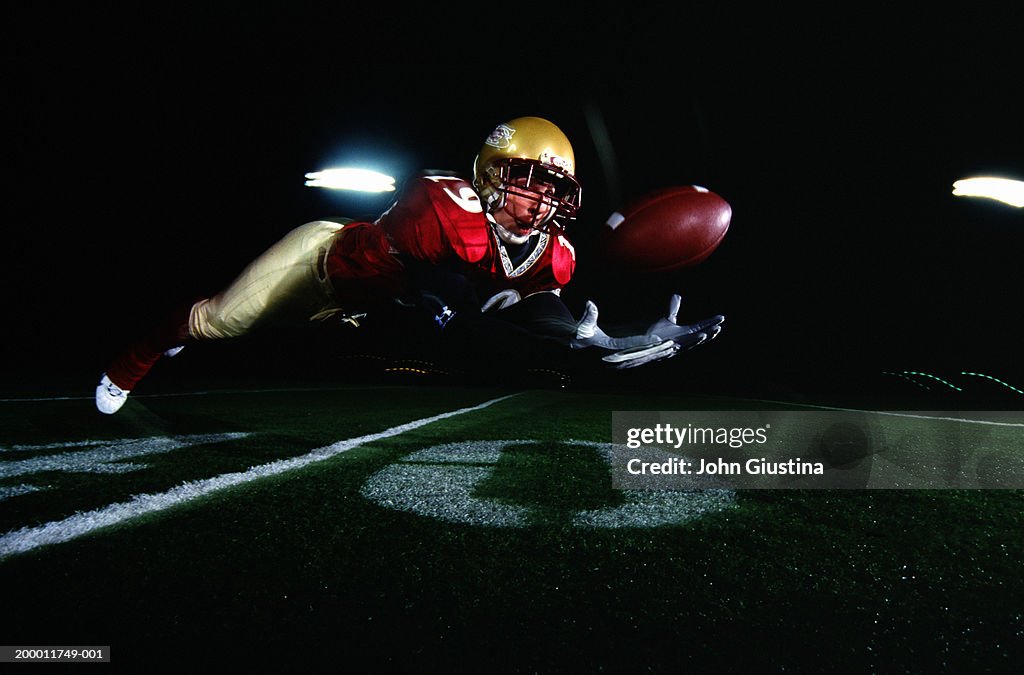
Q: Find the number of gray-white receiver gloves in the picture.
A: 2